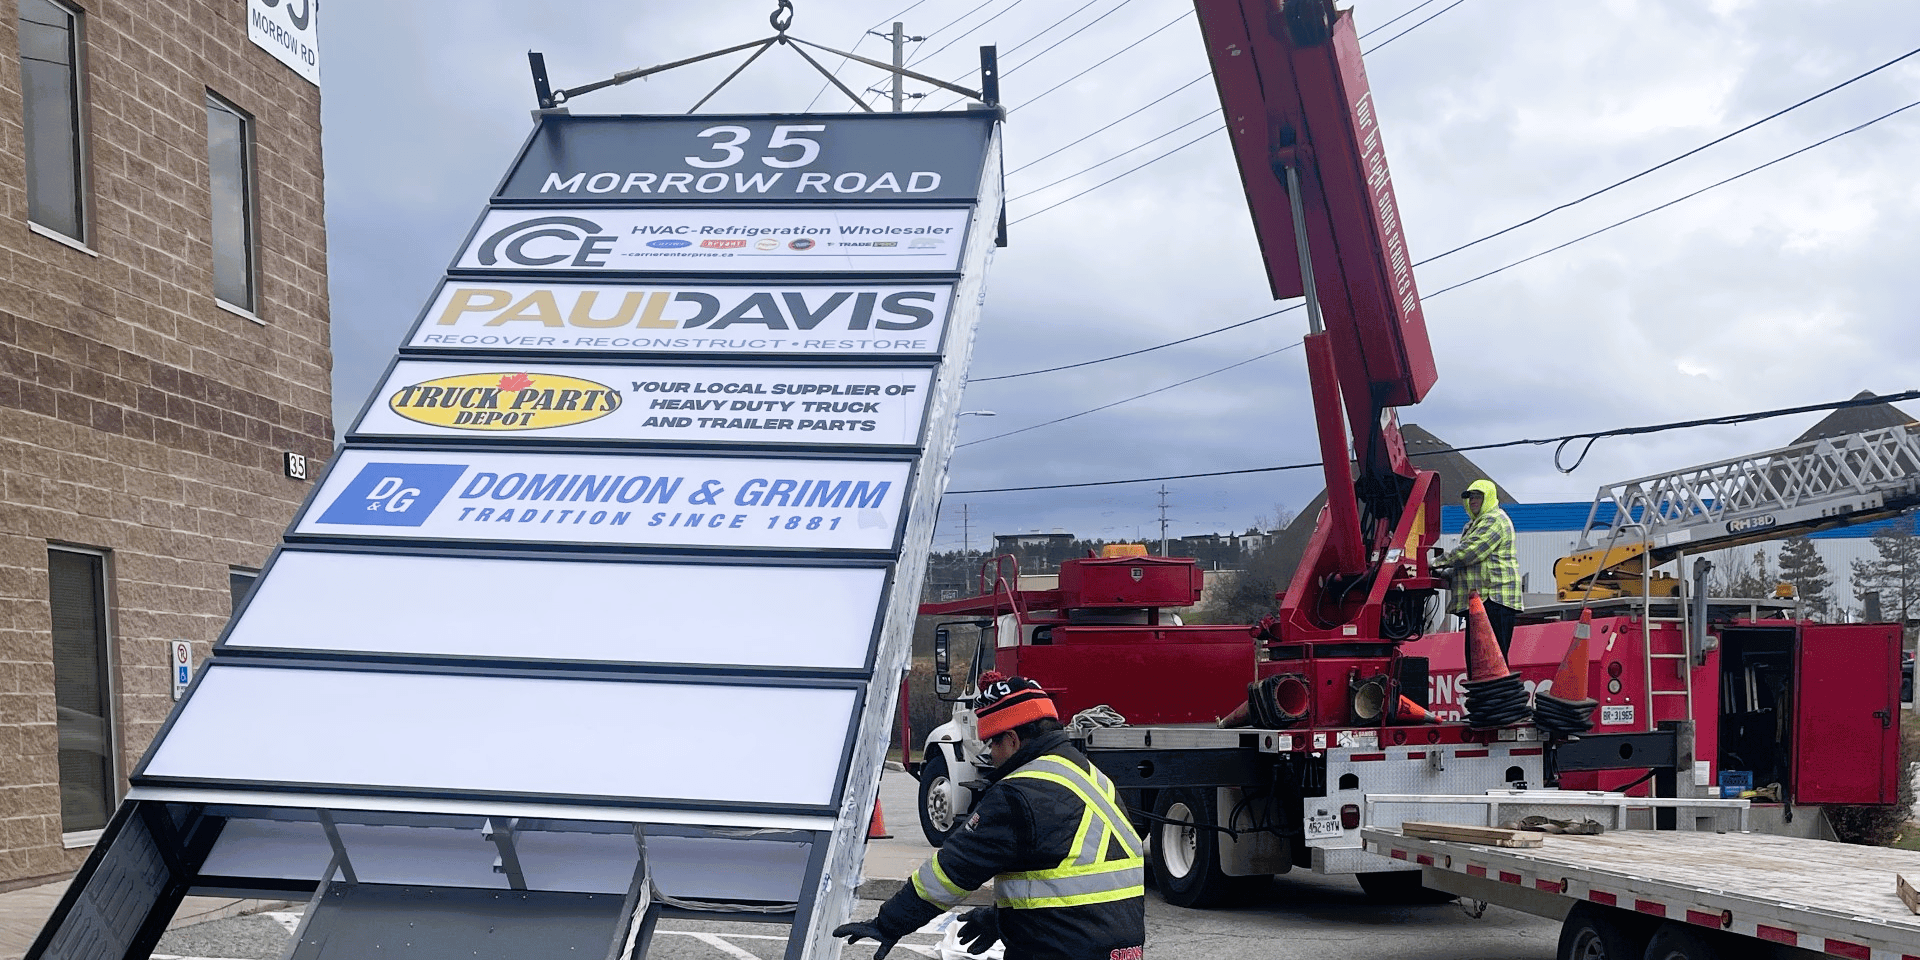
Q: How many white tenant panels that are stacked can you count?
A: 6